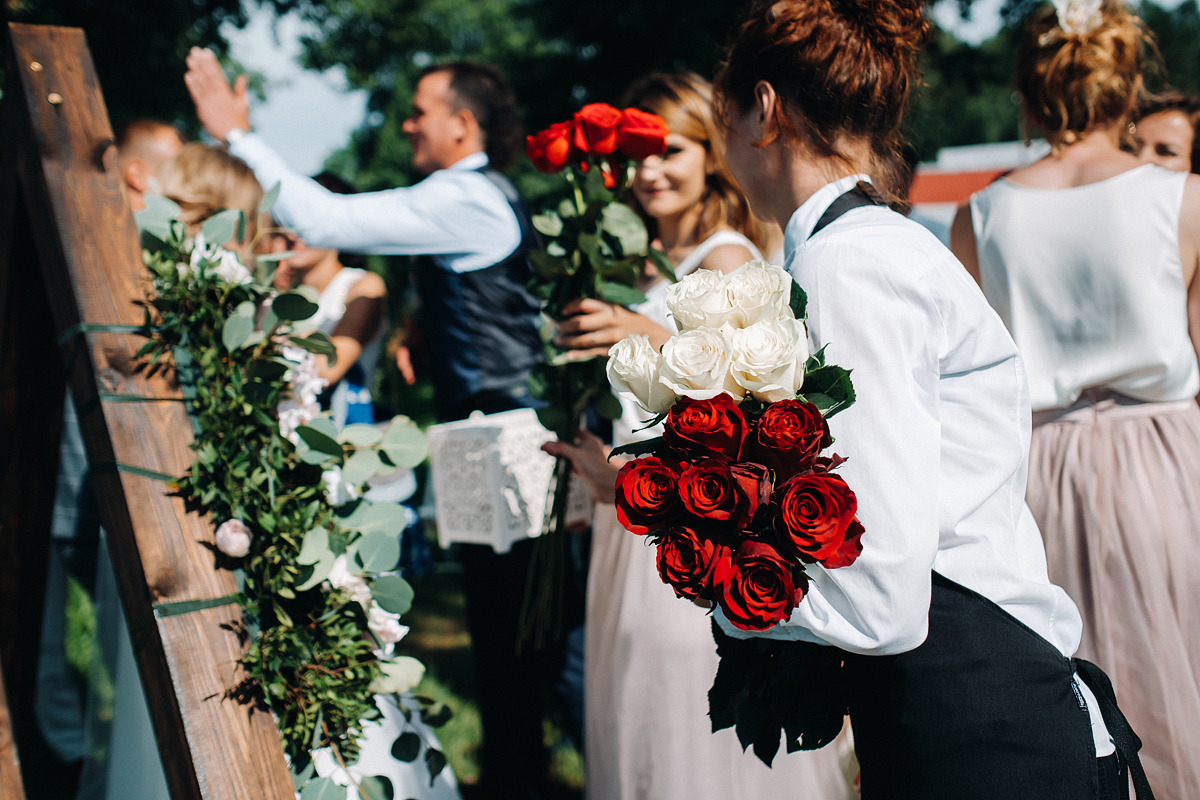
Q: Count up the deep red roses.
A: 7